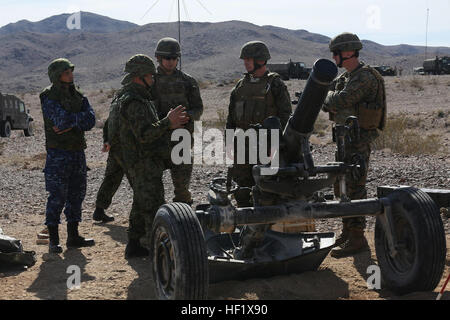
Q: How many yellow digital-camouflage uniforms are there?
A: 0